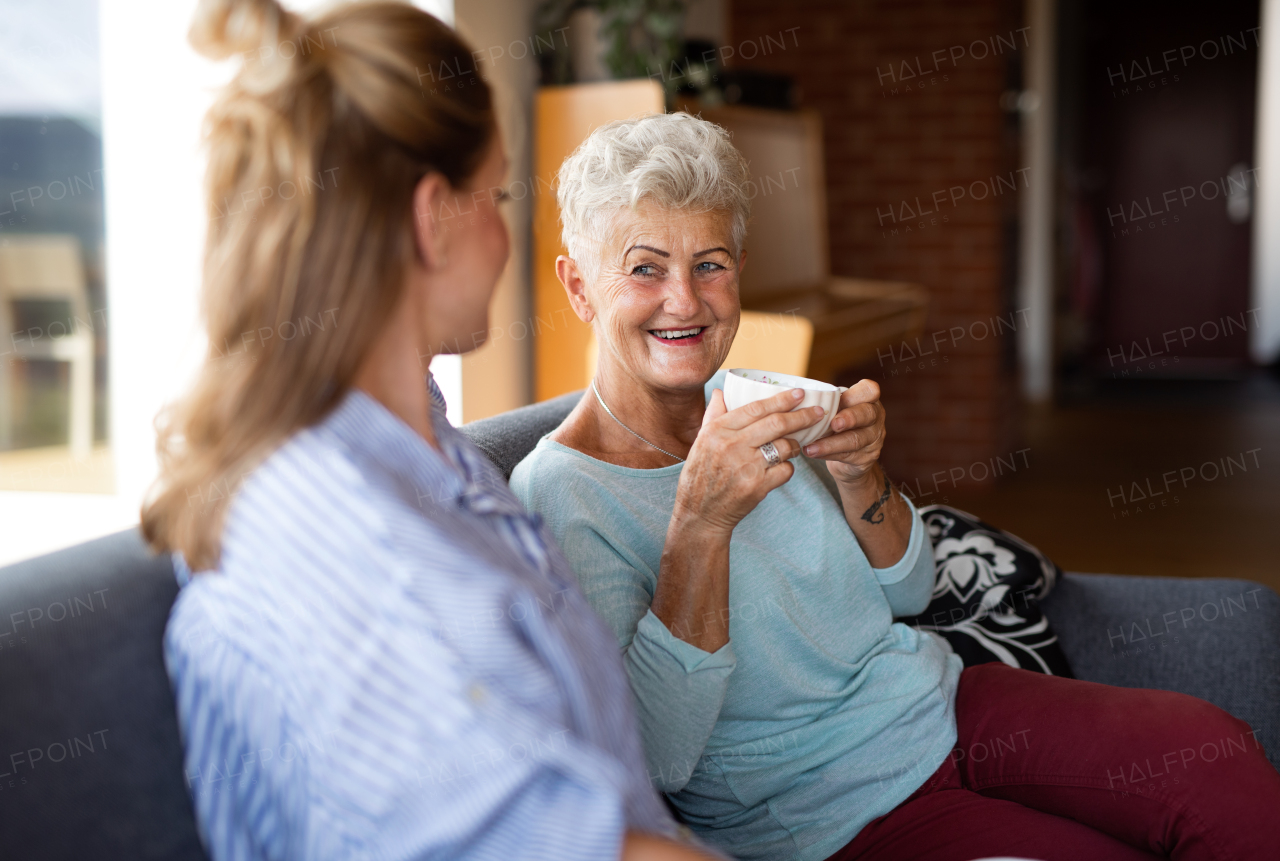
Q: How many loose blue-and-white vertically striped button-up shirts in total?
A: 1